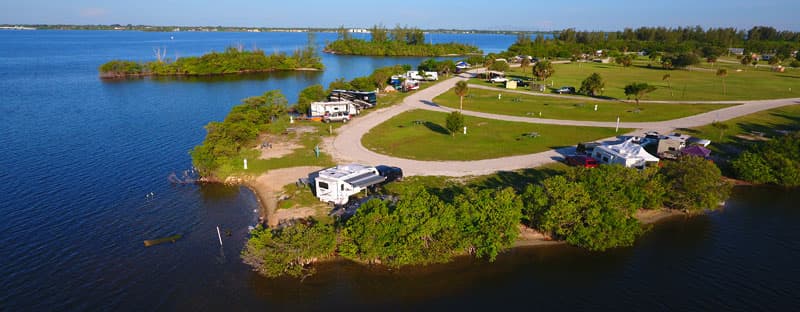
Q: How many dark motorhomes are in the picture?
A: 1